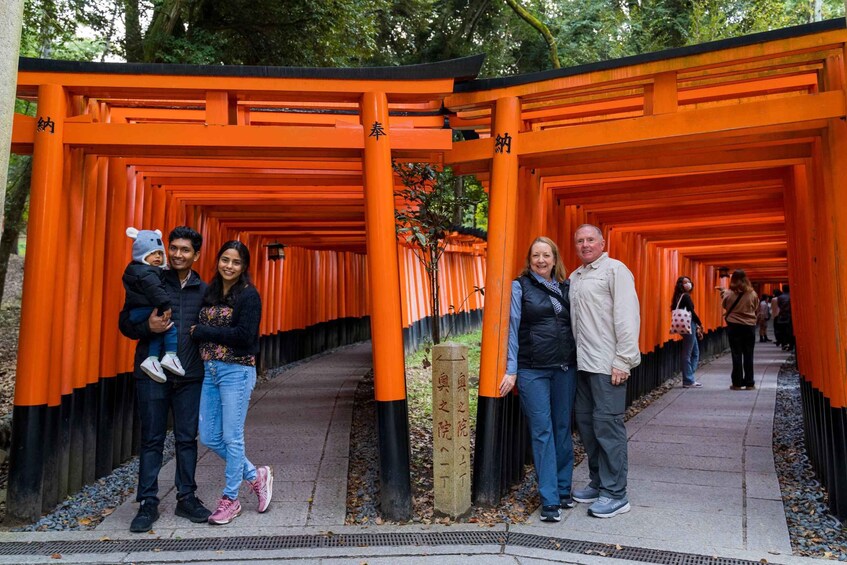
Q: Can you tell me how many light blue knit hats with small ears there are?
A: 1